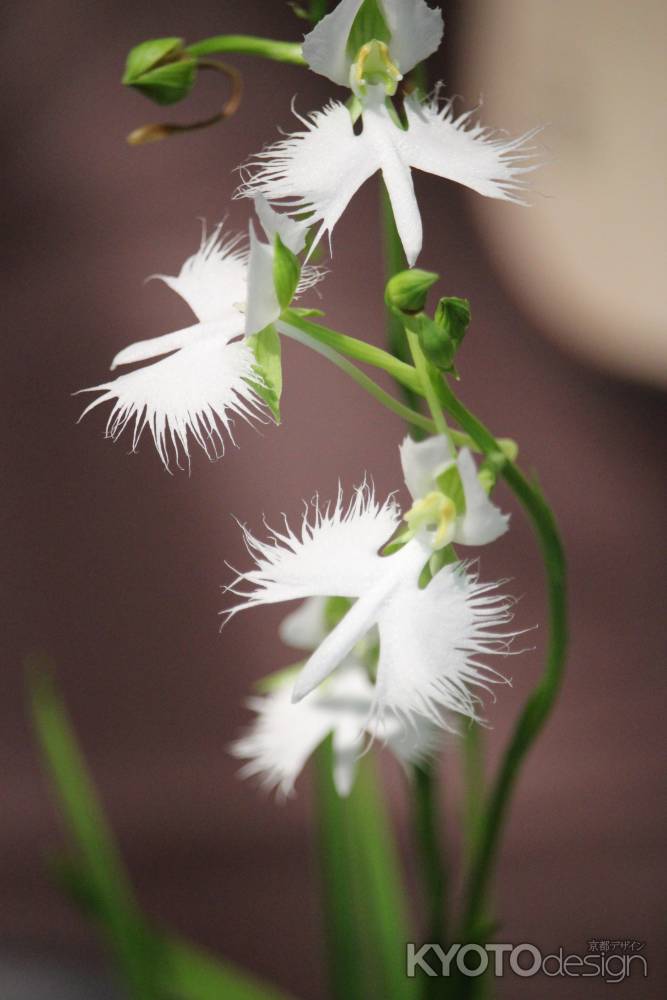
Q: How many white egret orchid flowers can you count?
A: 4